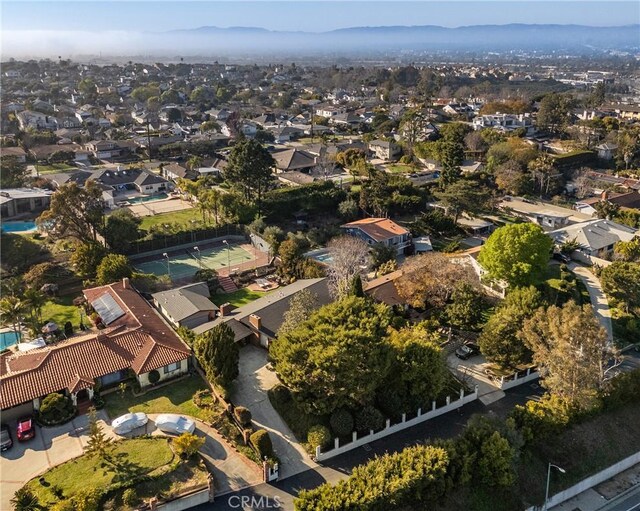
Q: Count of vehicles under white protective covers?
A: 2